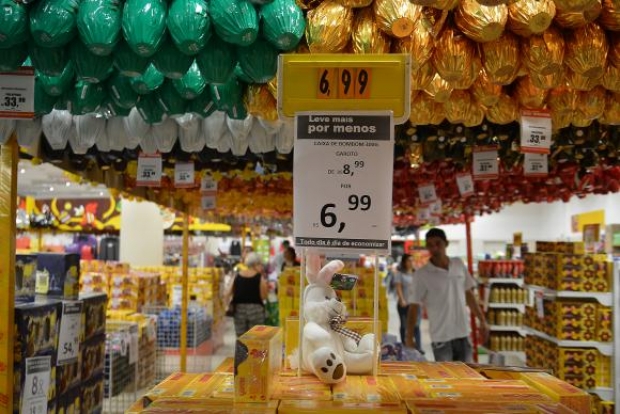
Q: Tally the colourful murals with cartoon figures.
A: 1